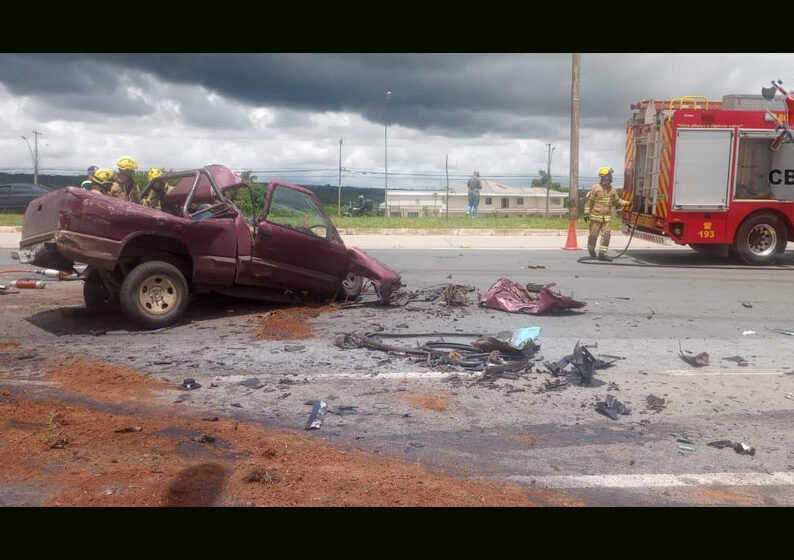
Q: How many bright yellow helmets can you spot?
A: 4